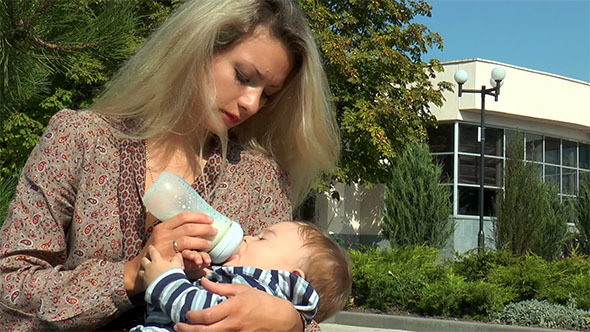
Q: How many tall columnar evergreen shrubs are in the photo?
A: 4